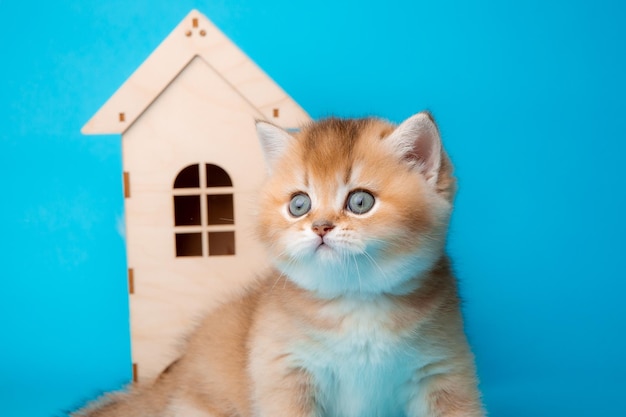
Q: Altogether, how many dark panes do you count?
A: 6